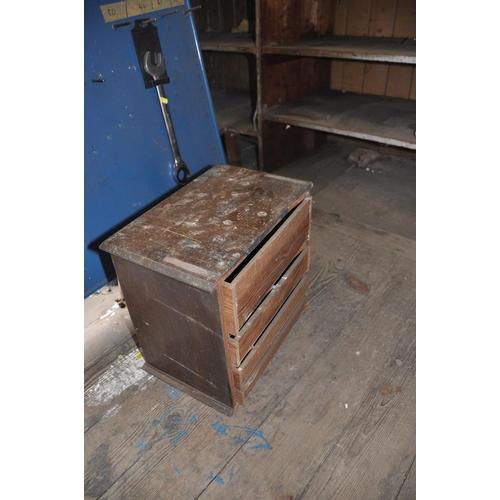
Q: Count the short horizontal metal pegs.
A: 5